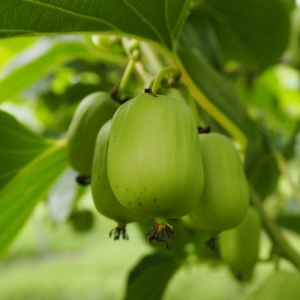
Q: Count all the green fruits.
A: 5